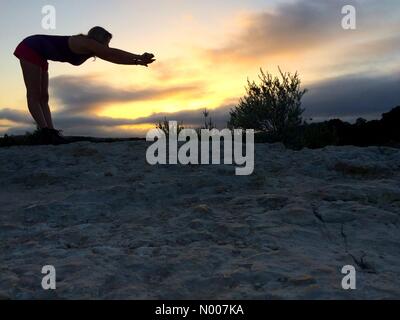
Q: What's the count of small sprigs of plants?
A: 2